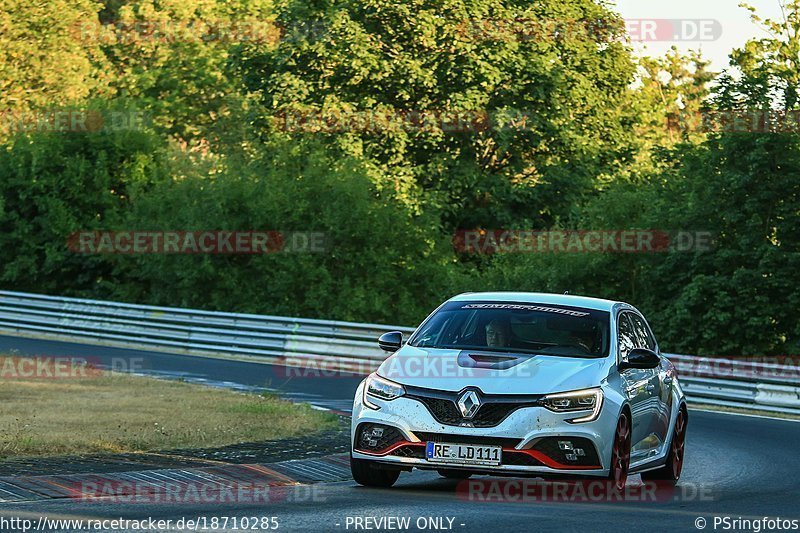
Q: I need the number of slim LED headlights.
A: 2